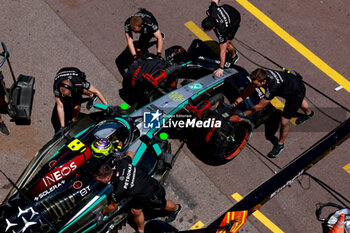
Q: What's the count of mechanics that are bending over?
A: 5